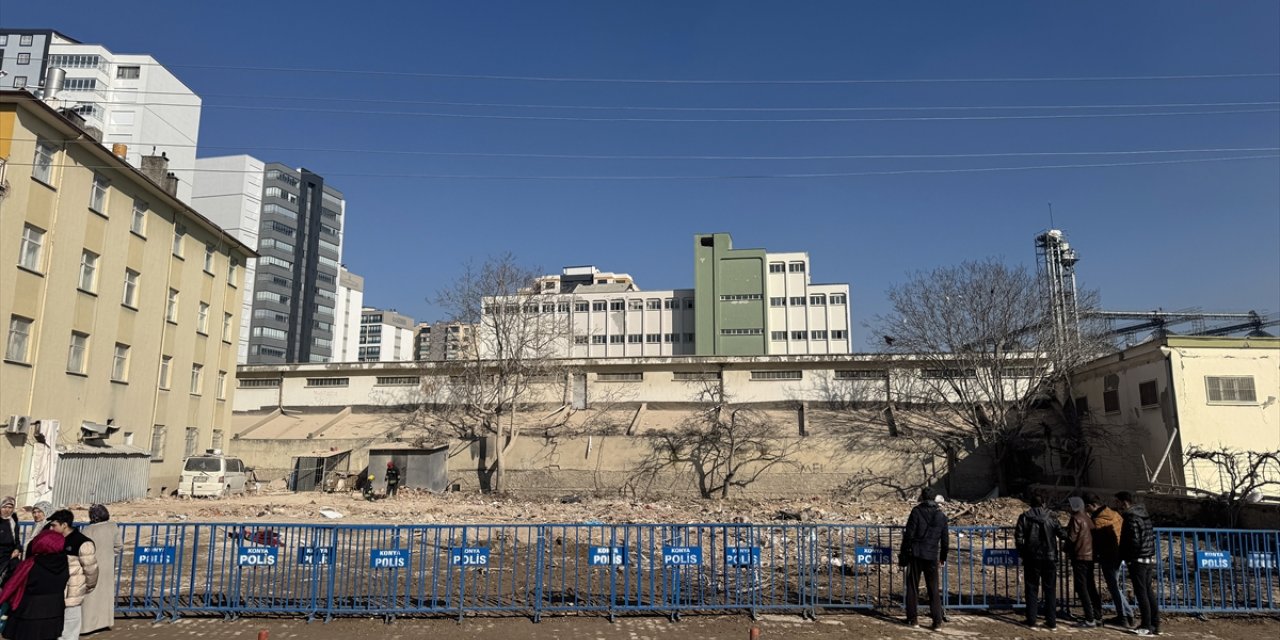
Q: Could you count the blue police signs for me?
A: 12